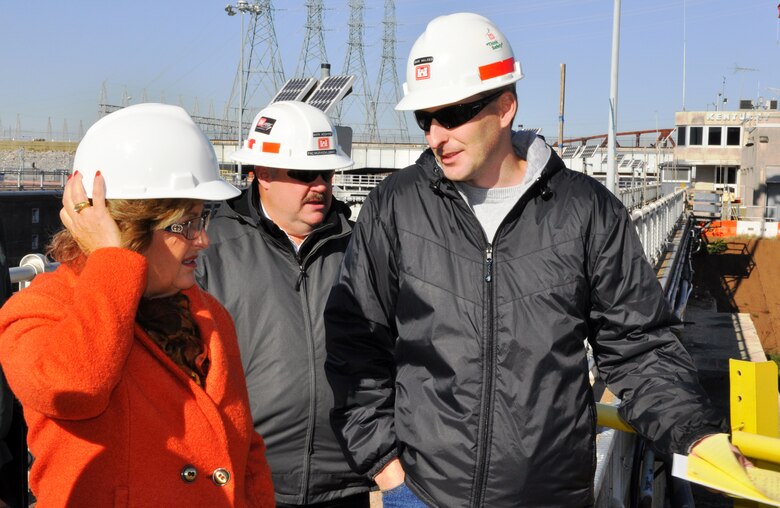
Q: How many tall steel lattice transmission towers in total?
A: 4